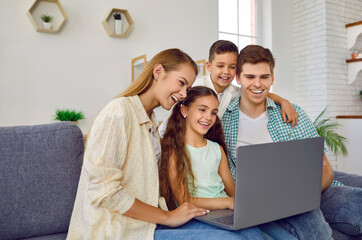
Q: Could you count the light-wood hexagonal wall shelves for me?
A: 2